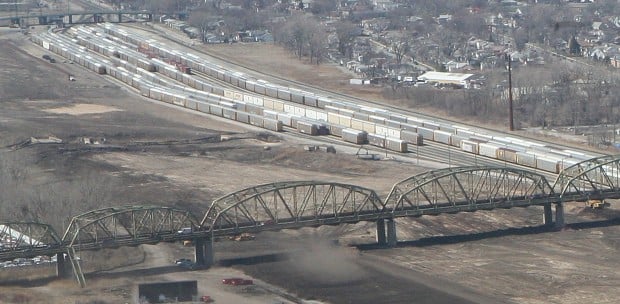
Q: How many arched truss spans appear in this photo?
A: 5